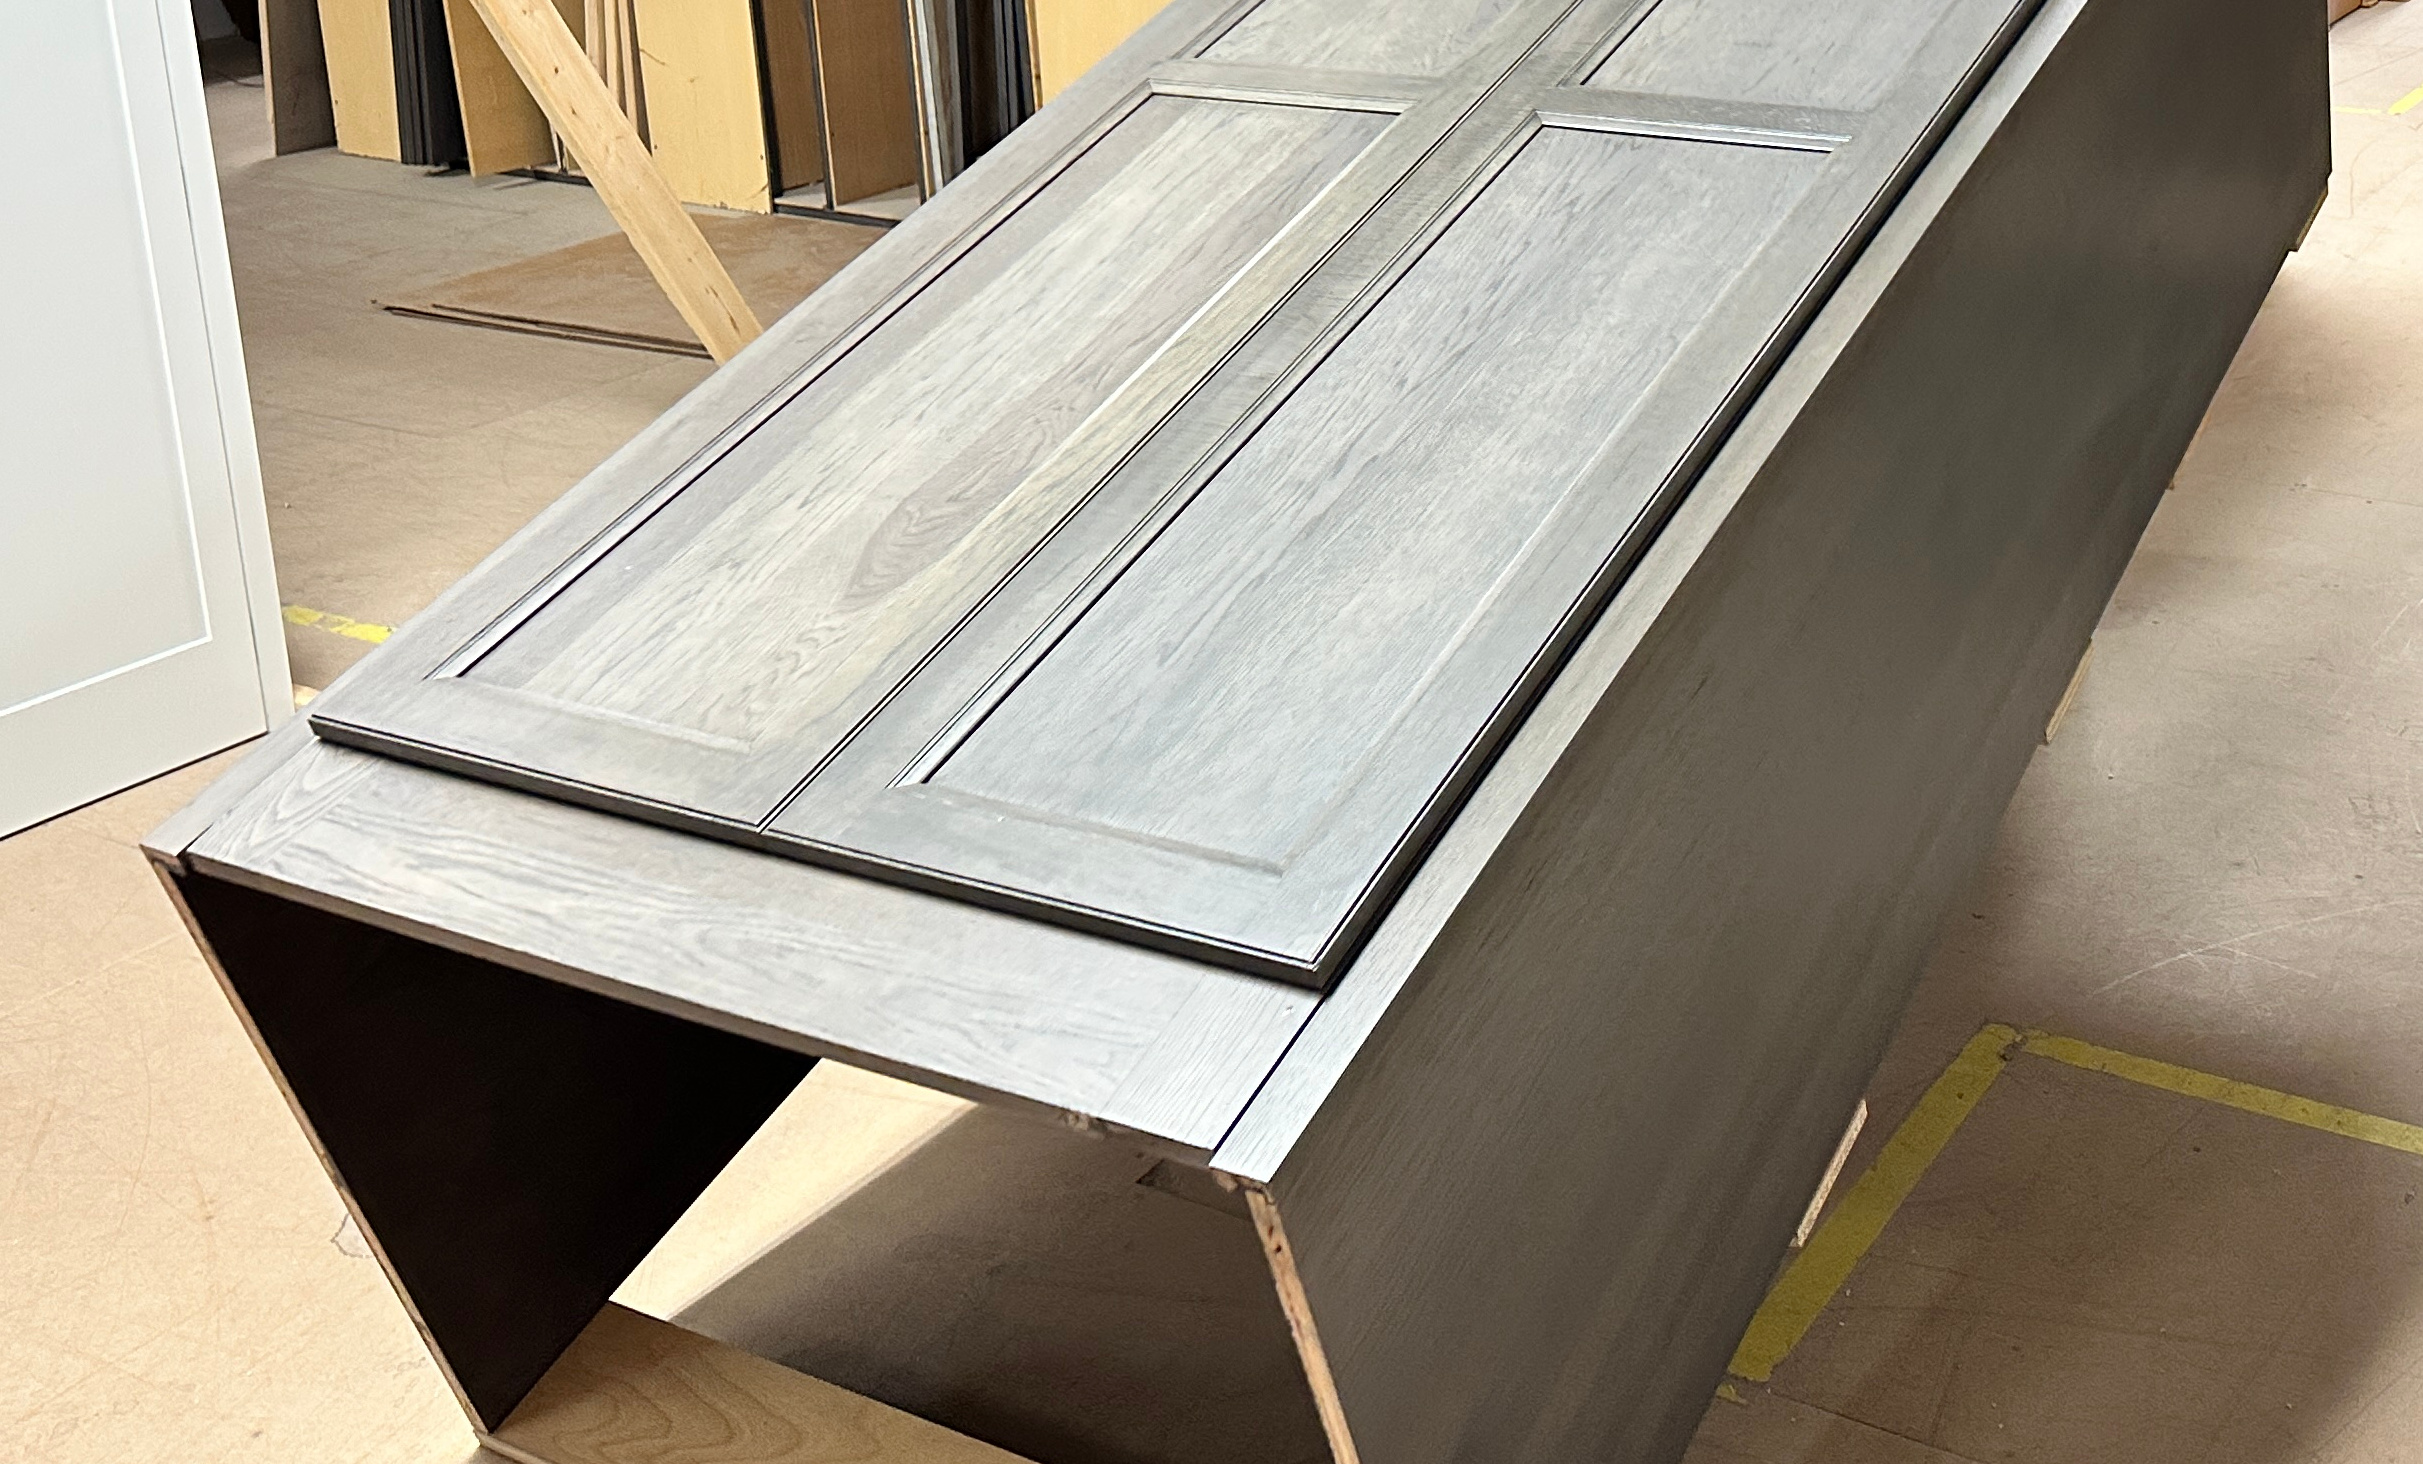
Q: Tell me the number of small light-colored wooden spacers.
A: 3